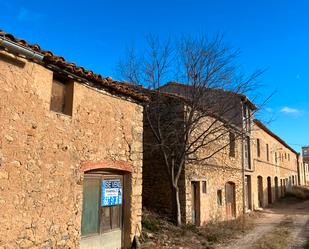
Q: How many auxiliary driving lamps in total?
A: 0